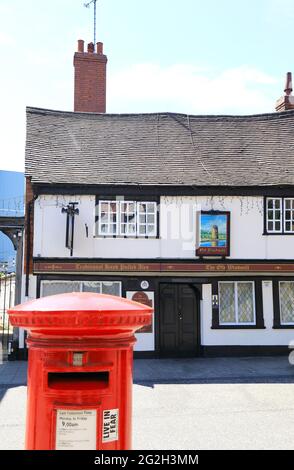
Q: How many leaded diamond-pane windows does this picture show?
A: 2